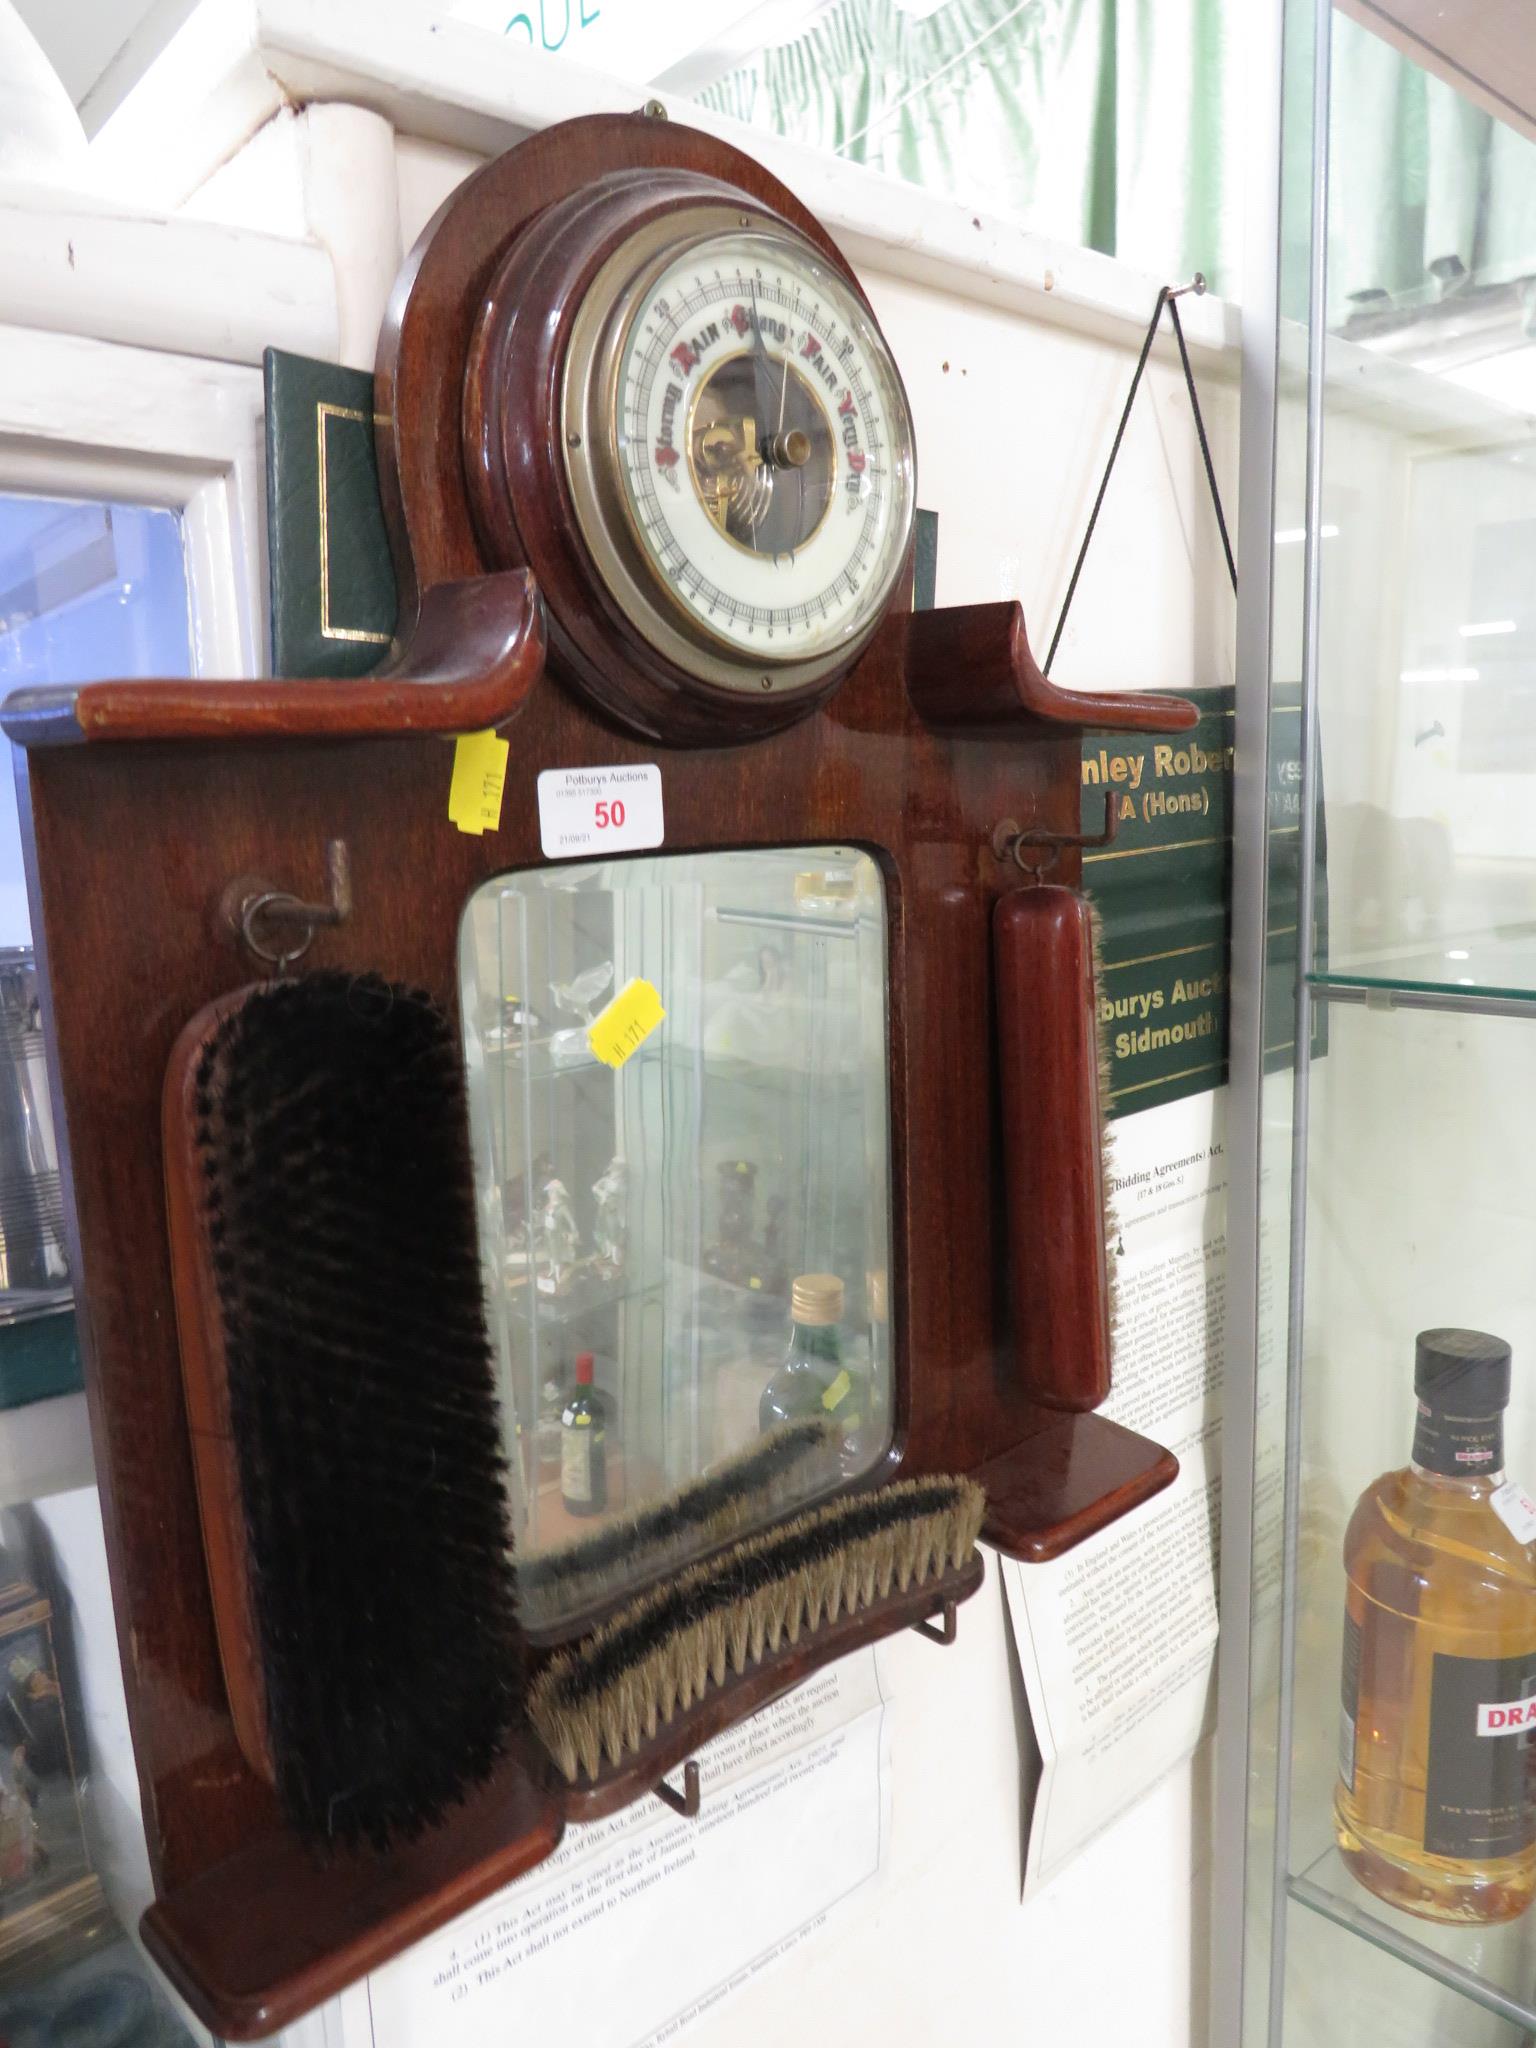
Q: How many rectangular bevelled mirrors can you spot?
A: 1